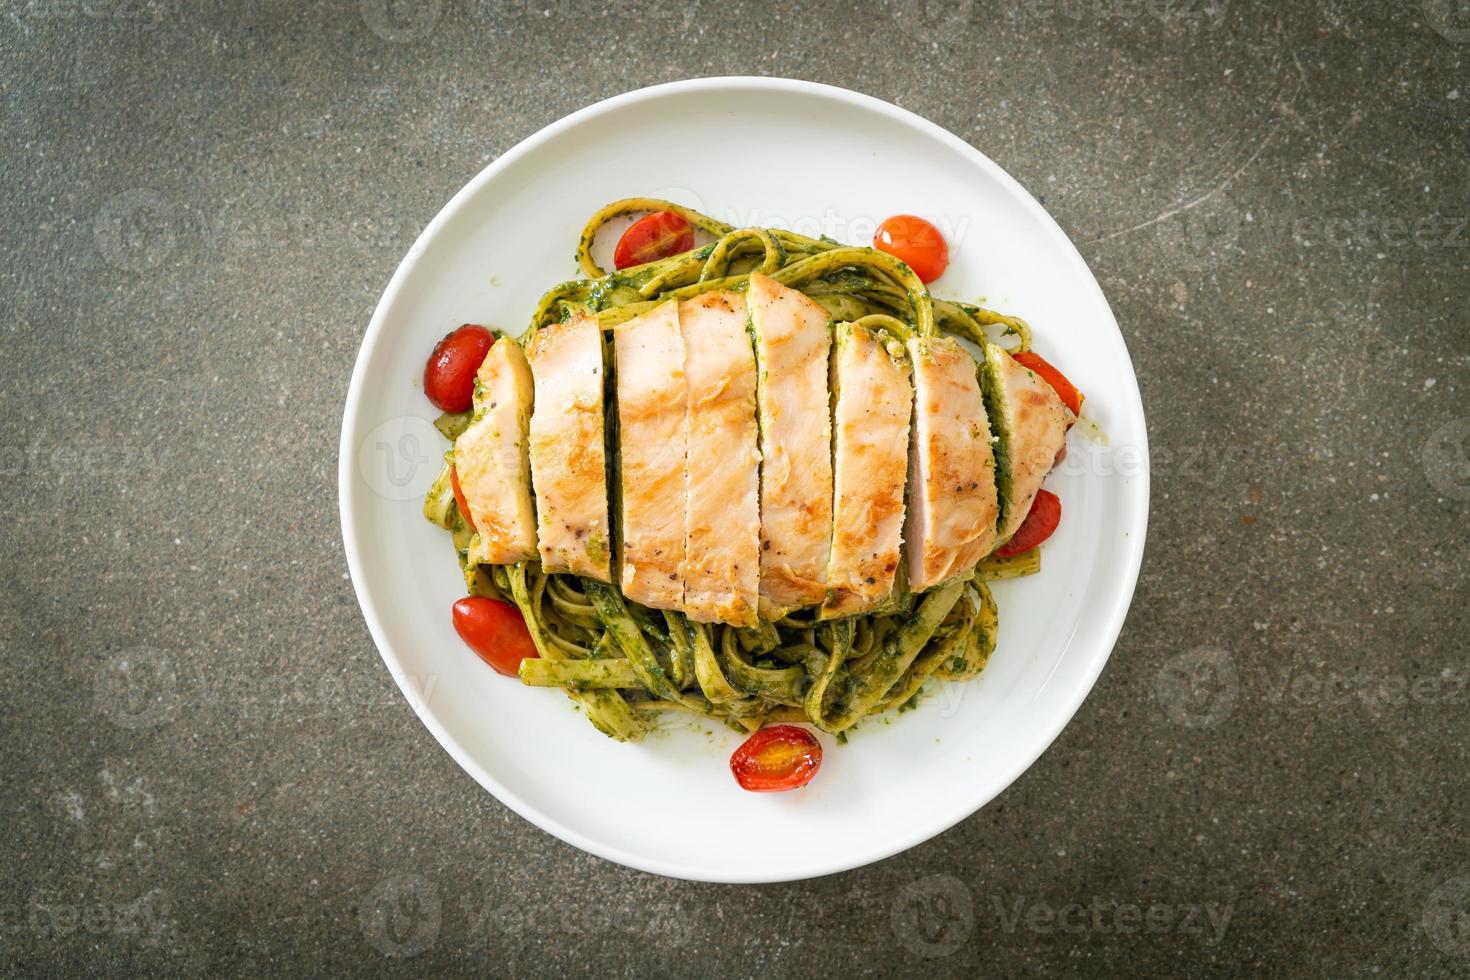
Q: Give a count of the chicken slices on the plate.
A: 8